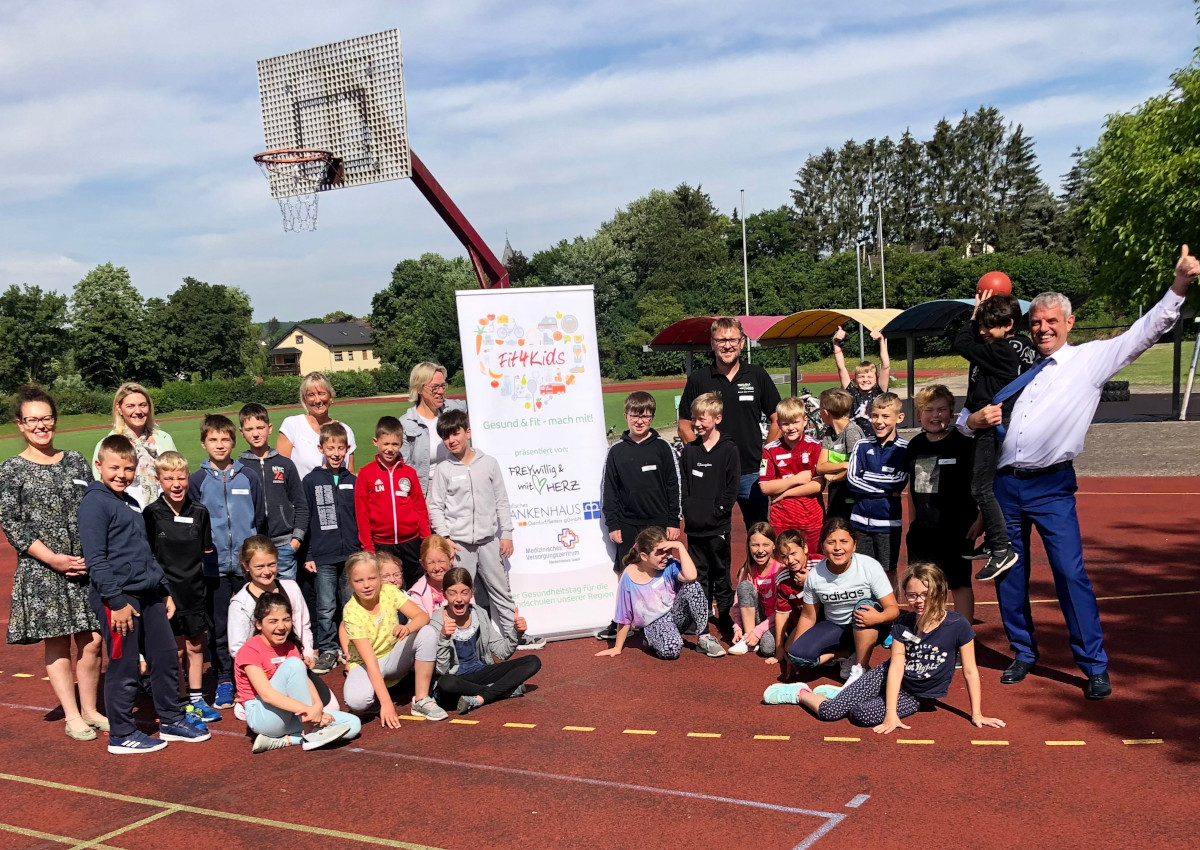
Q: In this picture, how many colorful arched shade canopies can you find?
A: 3